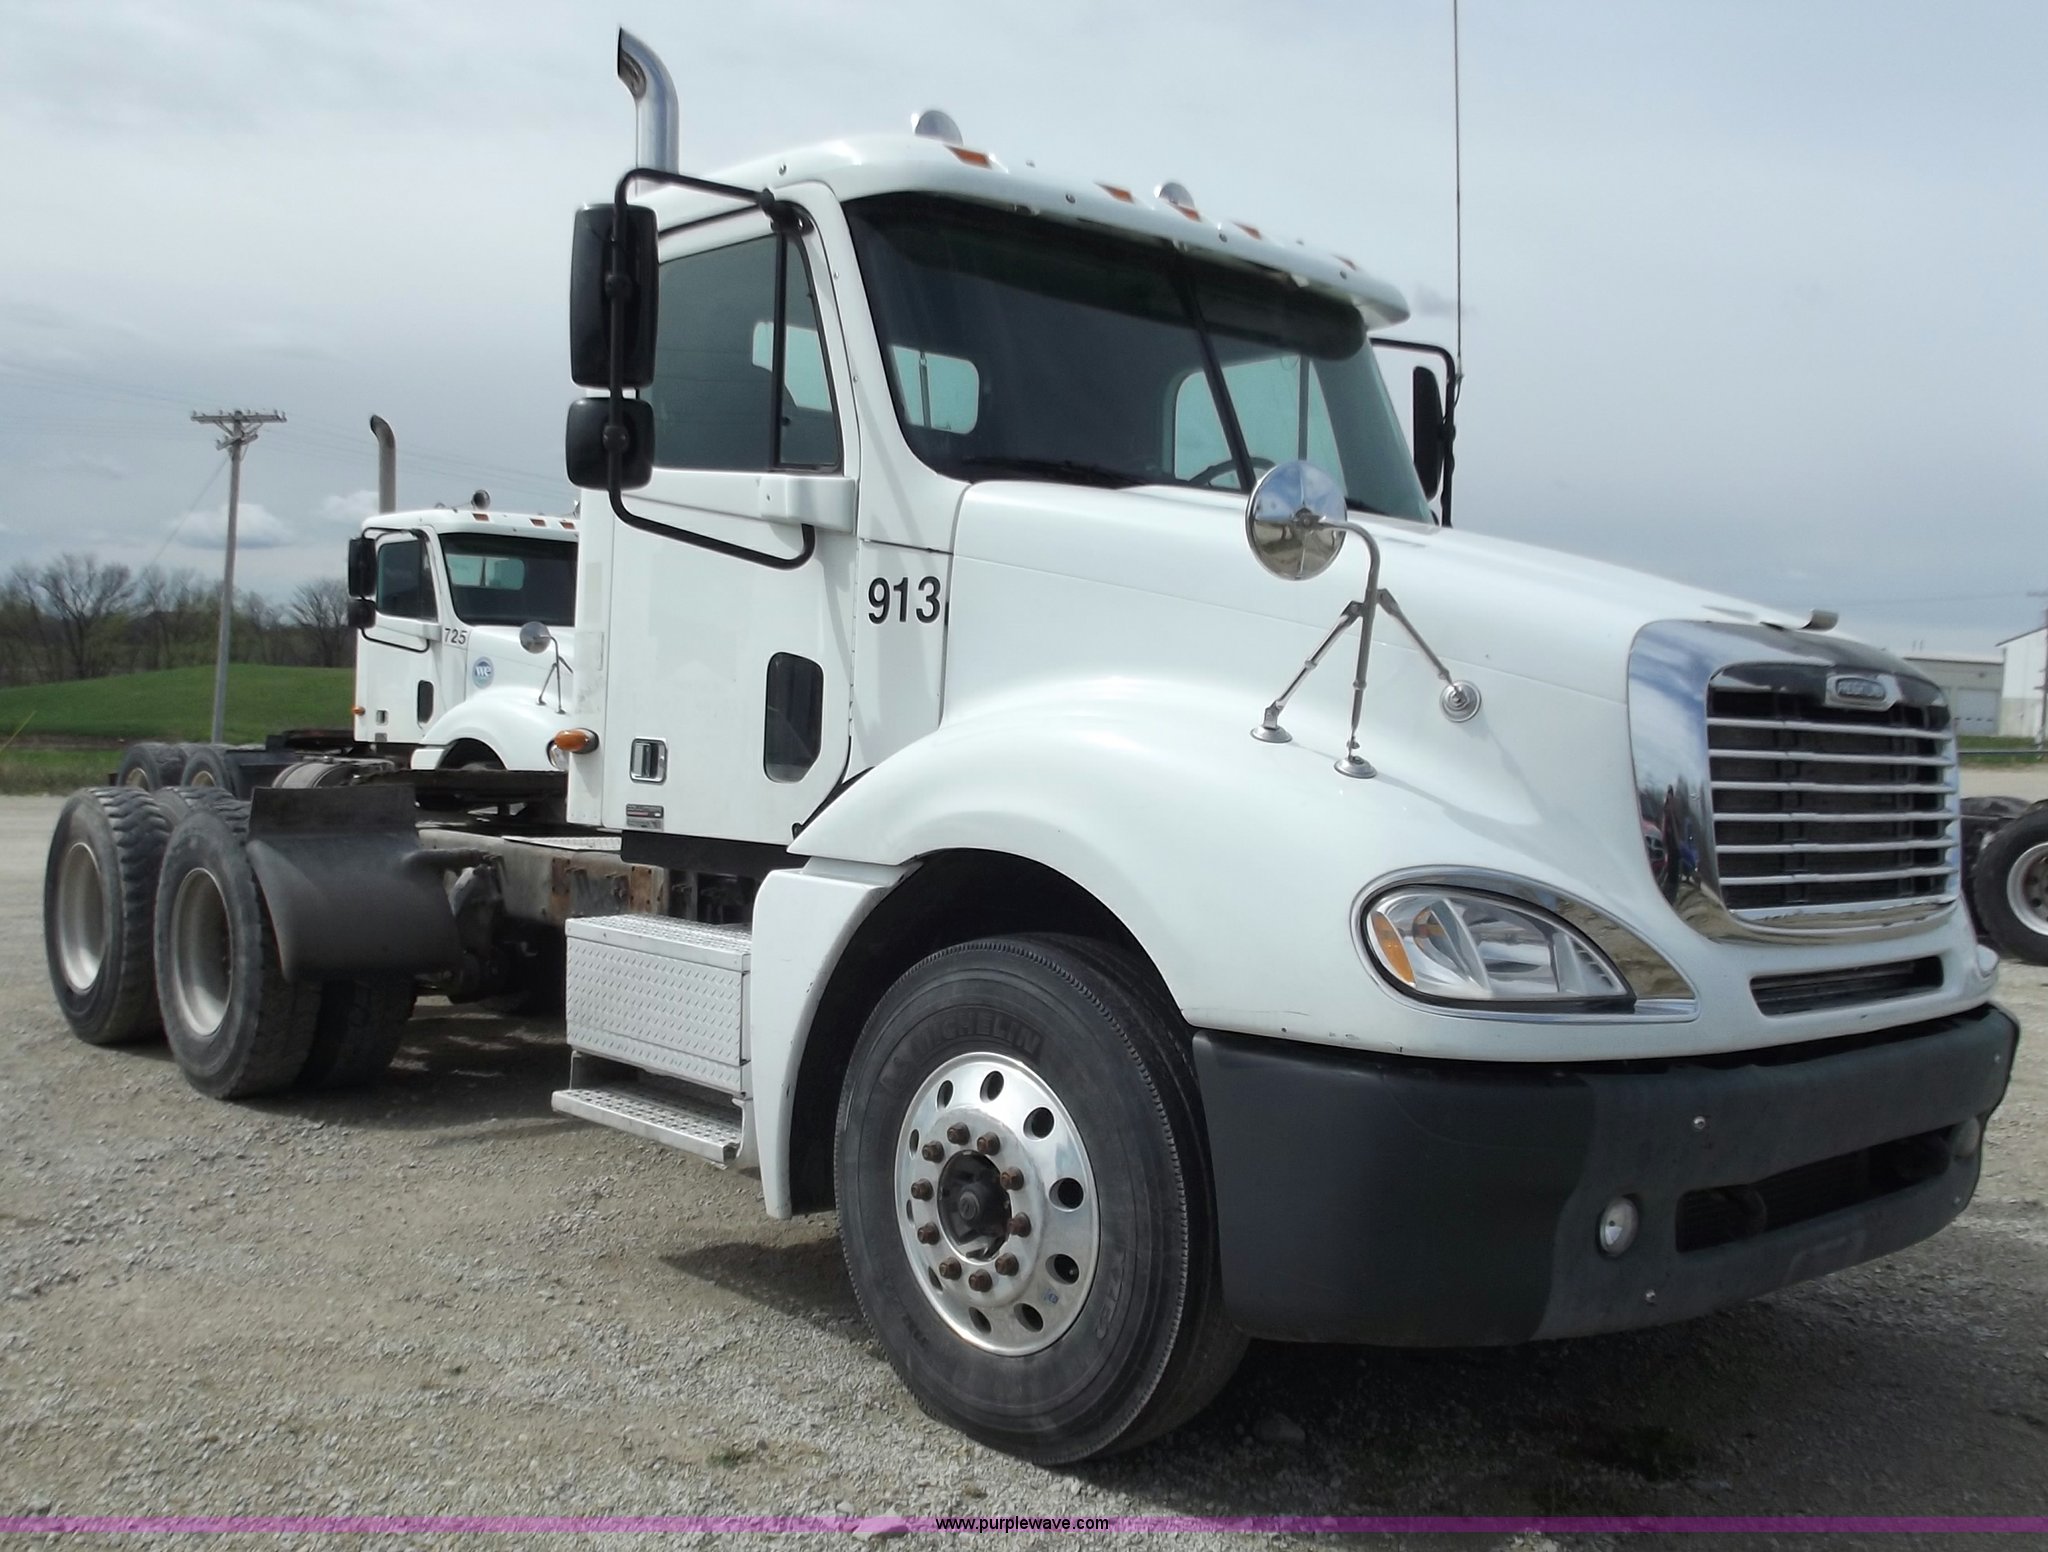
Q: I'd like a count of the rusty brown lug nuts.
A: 10